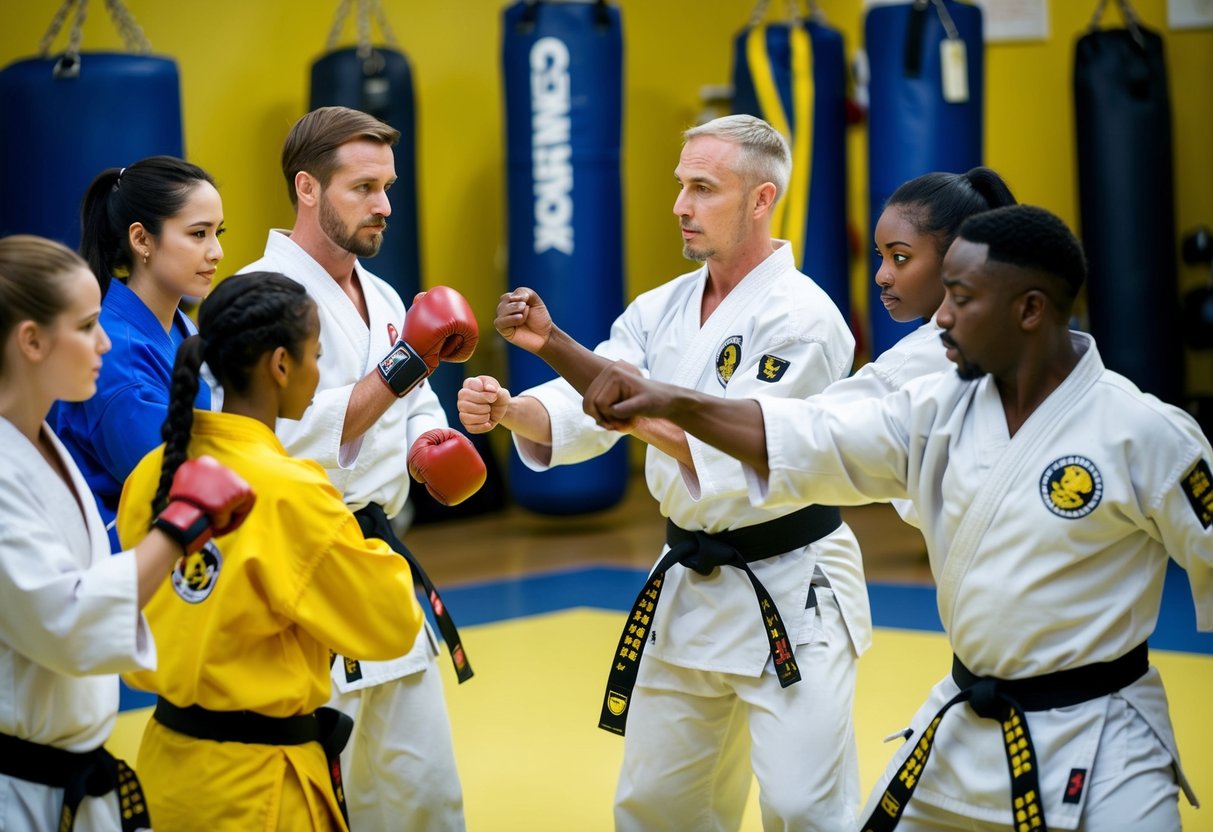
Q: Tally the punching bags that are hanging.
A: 6